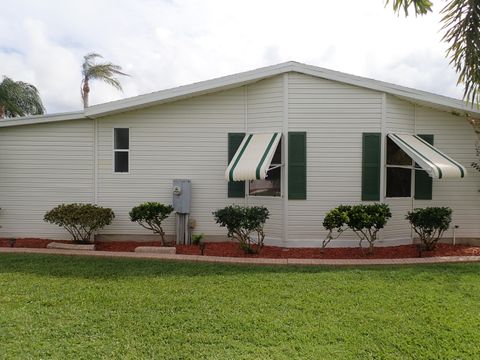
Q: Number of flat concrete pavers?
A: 2